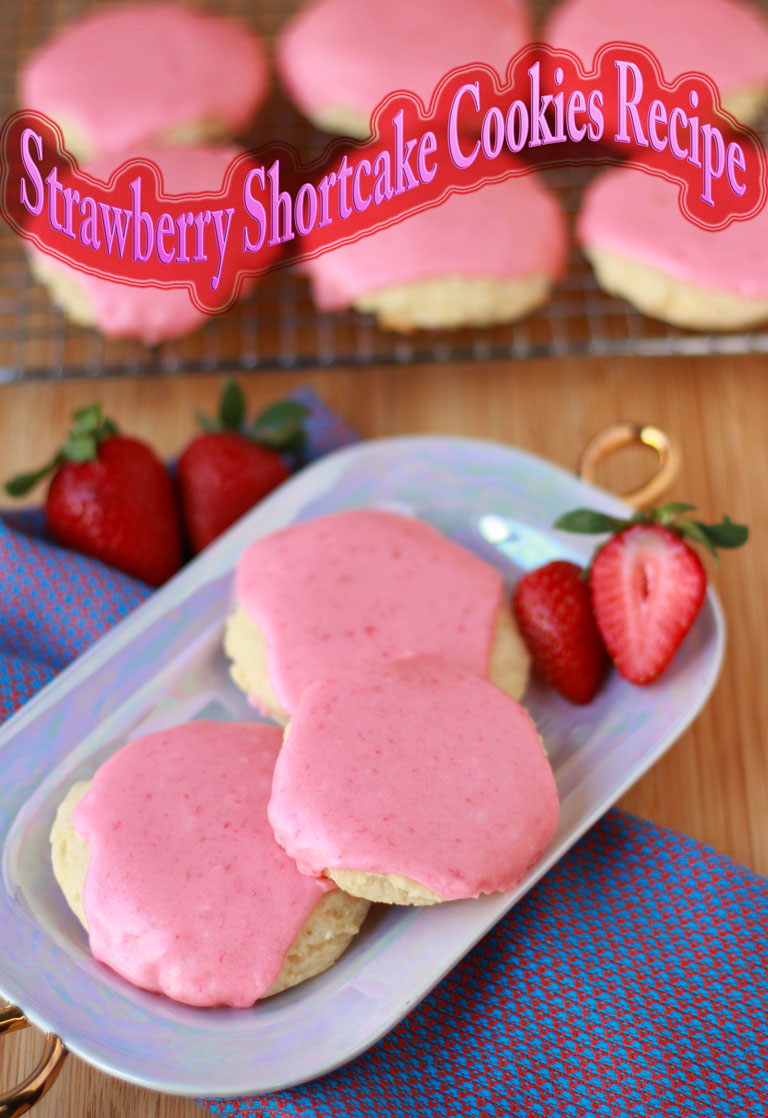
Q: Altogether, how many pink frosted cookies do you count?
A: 9